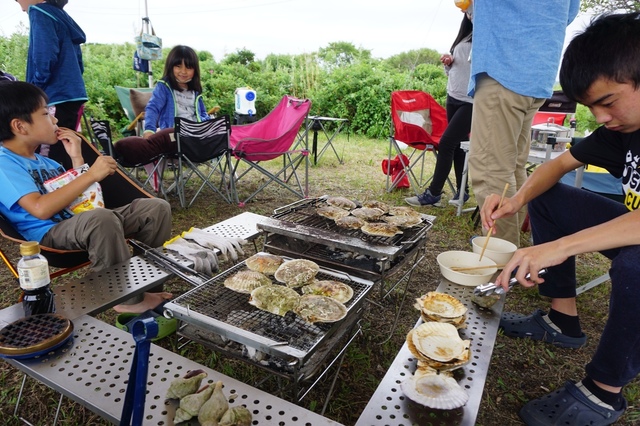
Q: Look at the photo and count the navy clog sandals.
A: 2